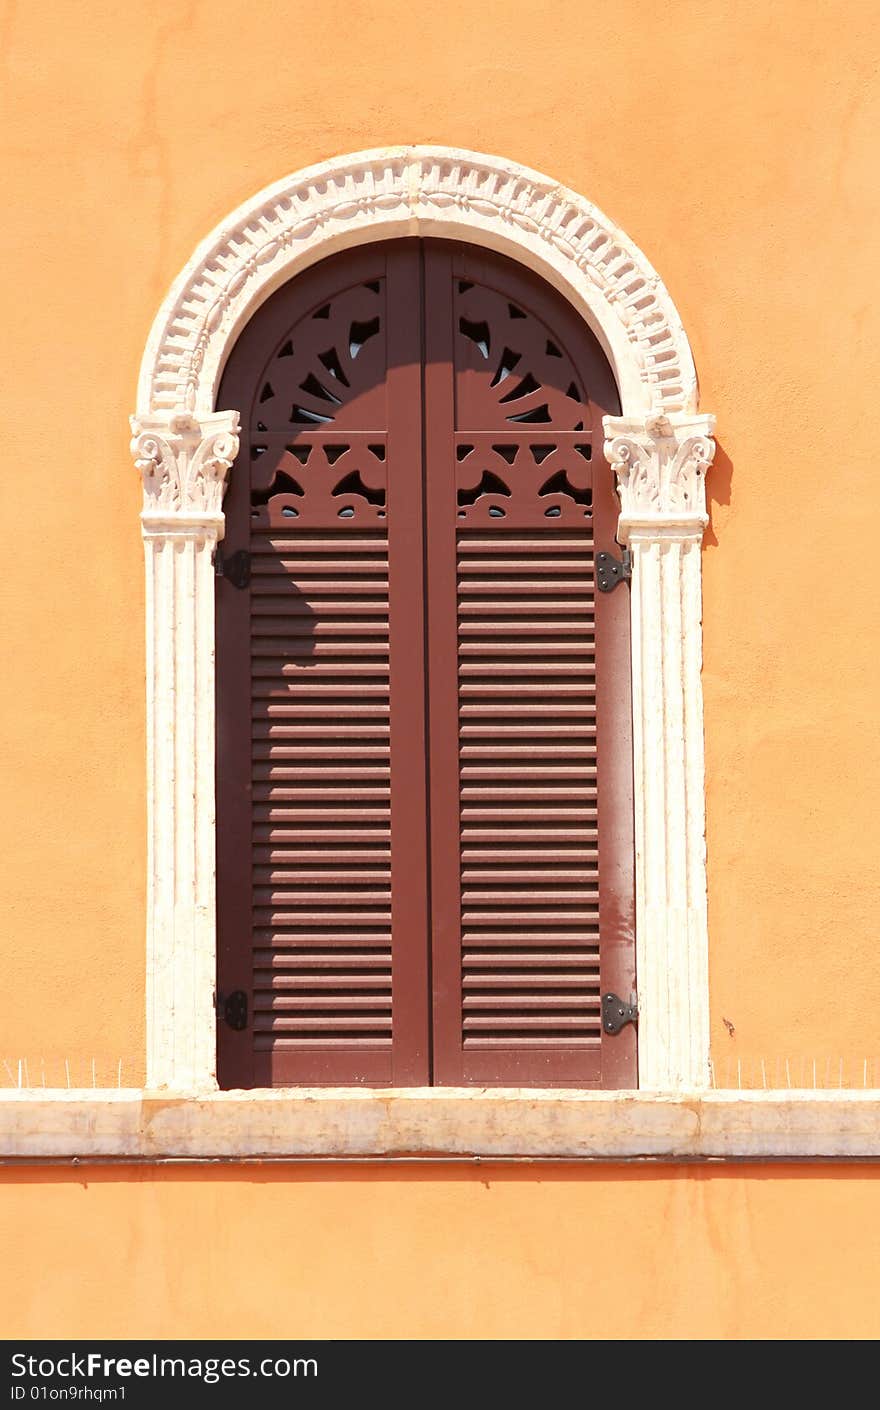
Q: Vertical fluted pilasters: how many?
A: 2